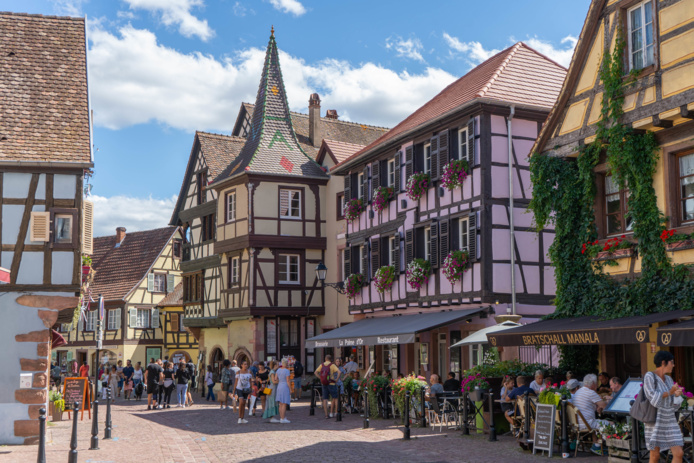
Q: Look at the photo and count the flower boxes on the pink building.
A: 8